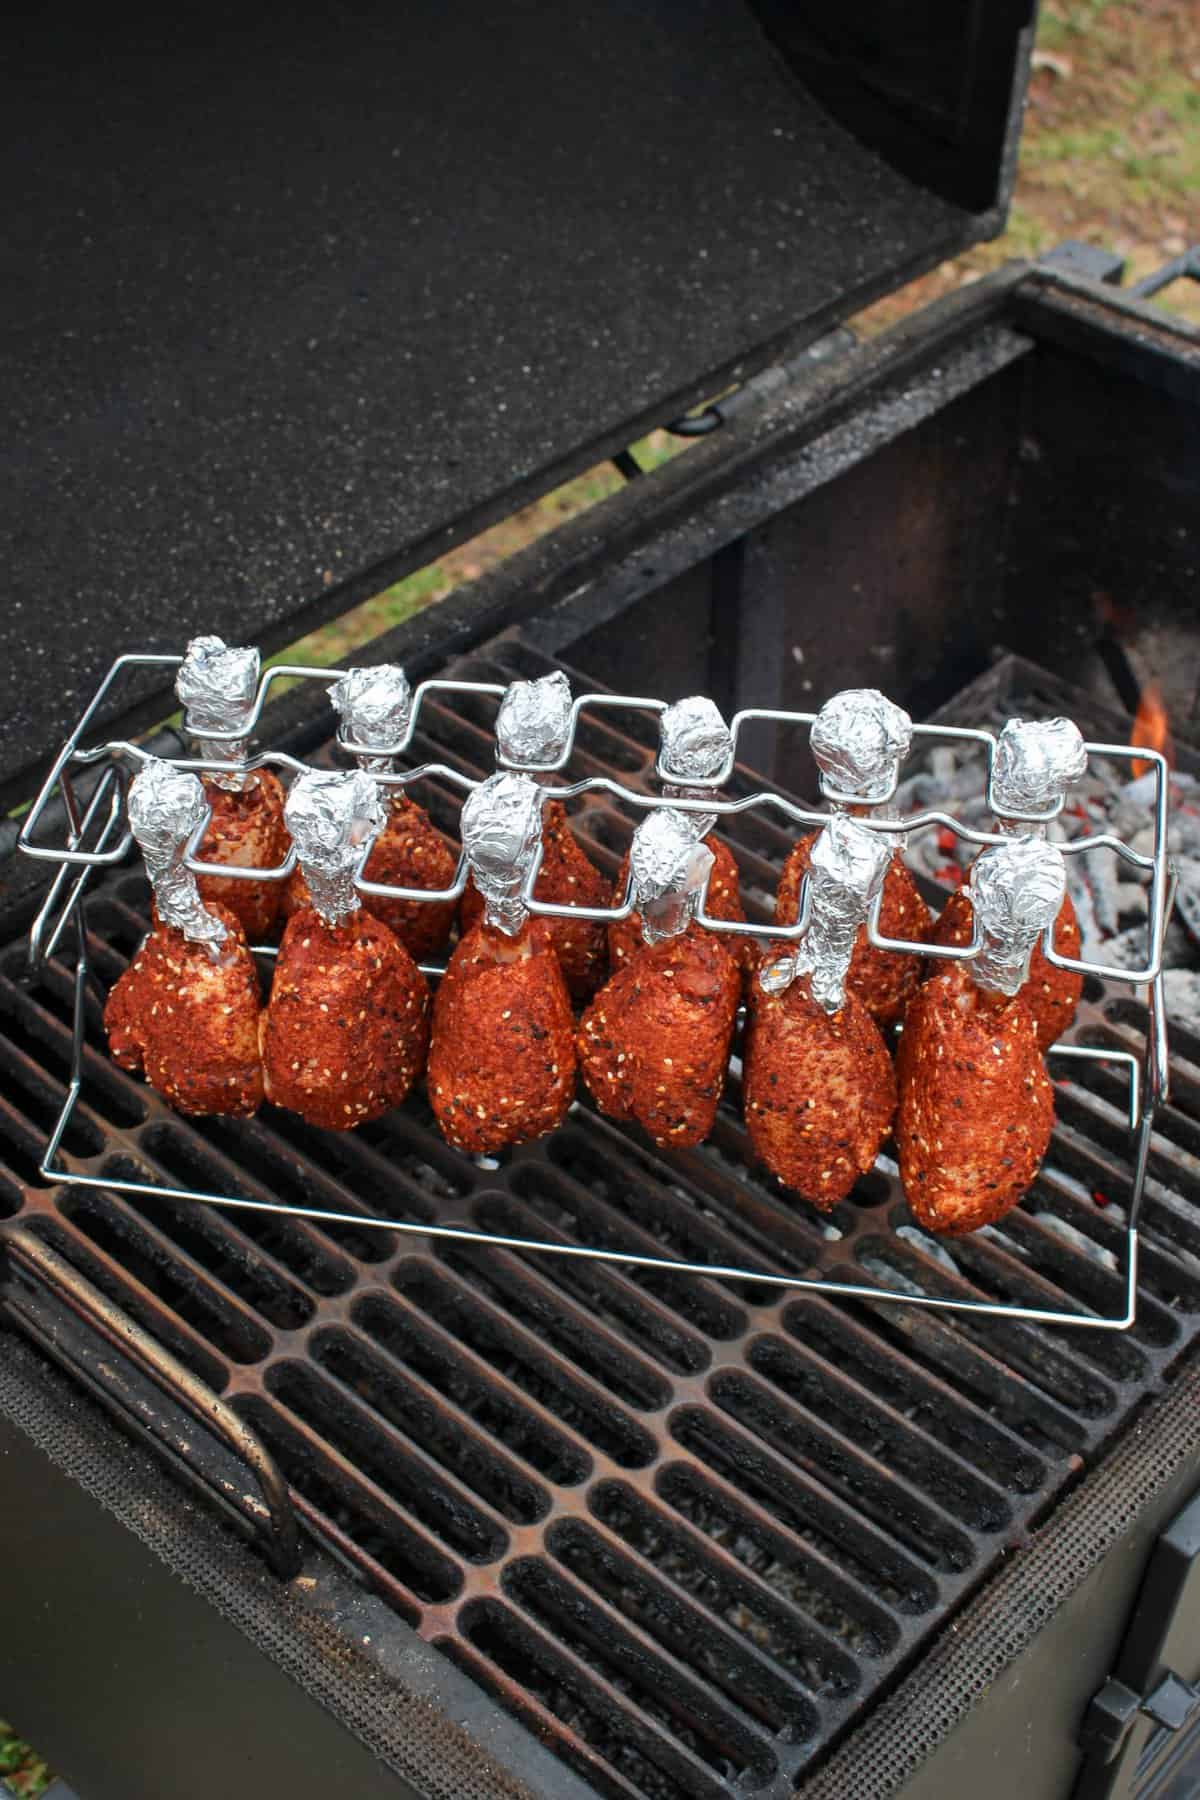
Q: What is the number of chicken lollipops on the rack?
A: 12